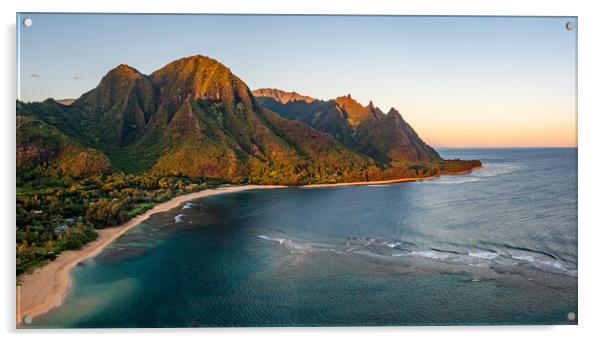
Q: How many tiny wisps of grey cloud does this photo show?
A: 2